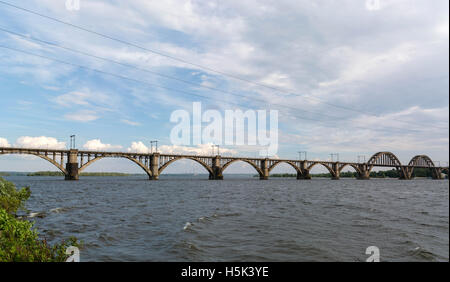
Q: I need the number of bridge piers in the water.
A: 9